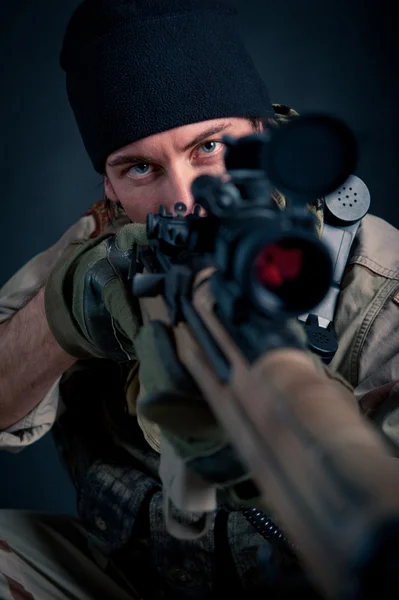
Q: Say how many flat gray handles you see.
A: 1